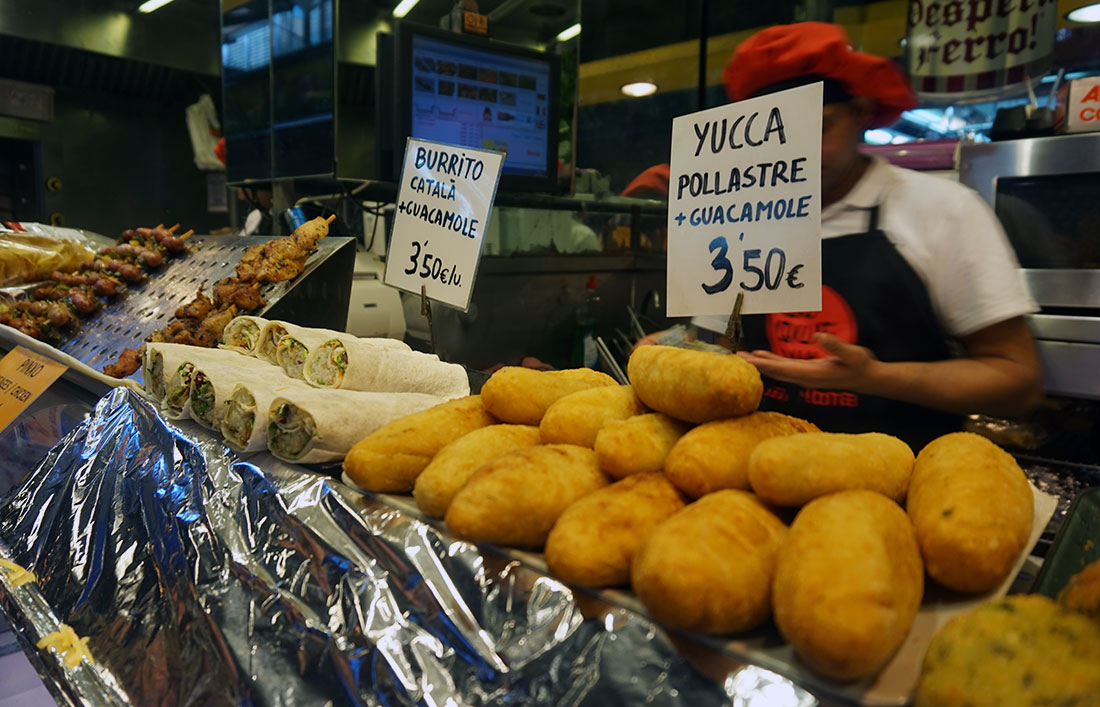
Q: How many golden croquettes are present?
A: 13